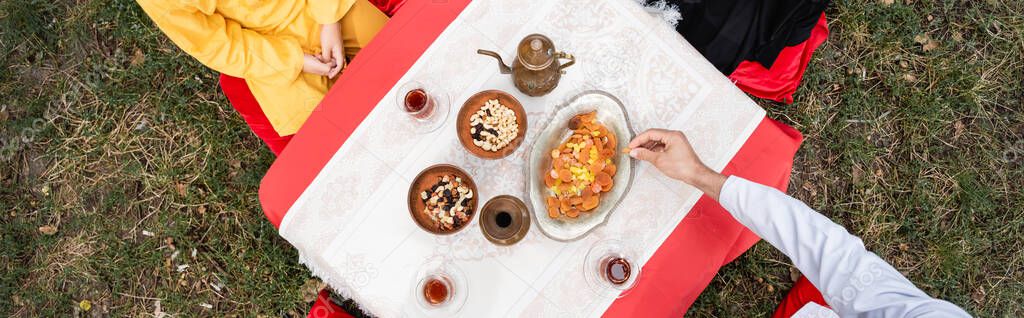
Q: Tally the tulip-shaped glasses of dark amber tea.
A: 3